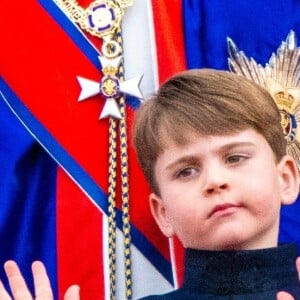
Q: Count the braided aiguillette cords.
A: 2